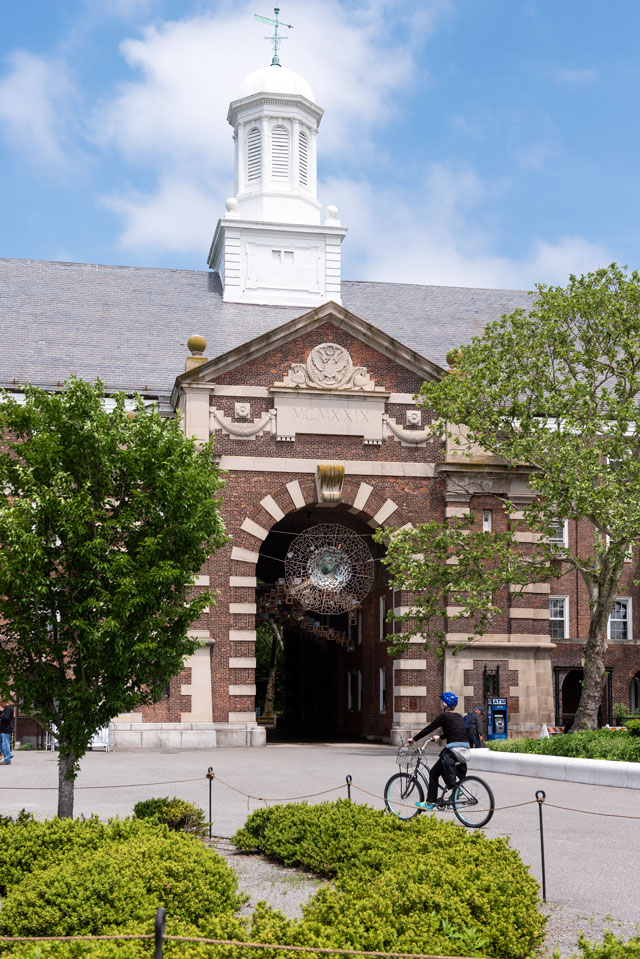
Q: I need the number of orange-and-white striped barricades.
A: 2